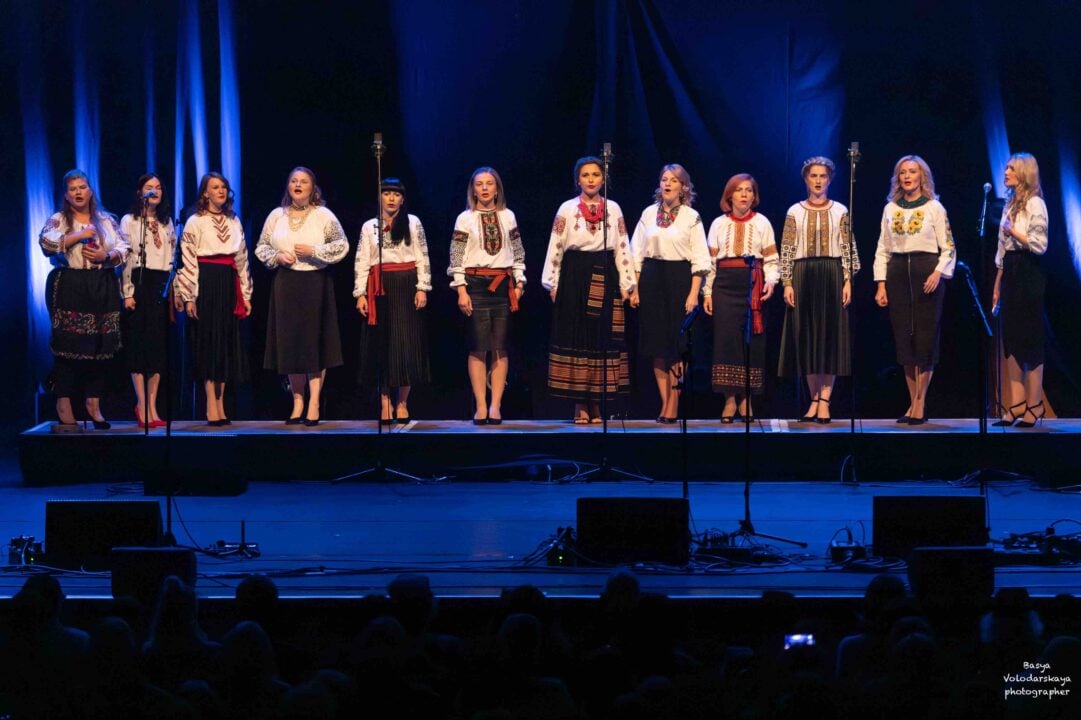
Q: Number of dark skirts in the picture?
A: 12